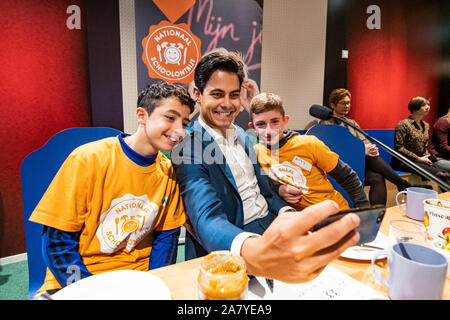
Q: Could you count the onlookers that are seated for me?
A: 3